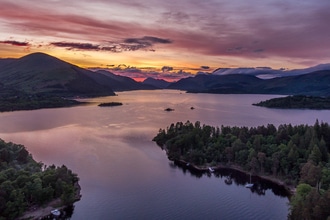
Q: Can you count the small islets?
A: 3